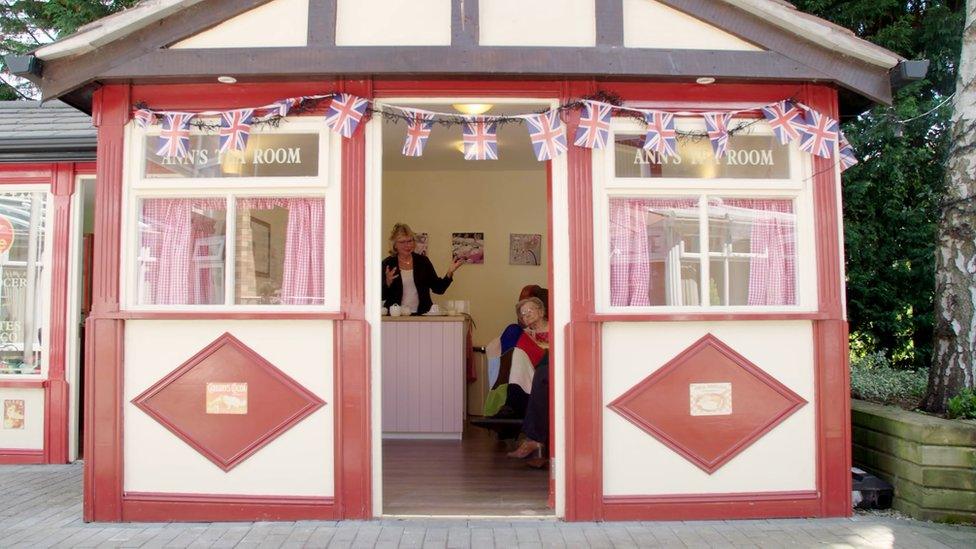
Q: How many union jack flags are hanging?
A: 14